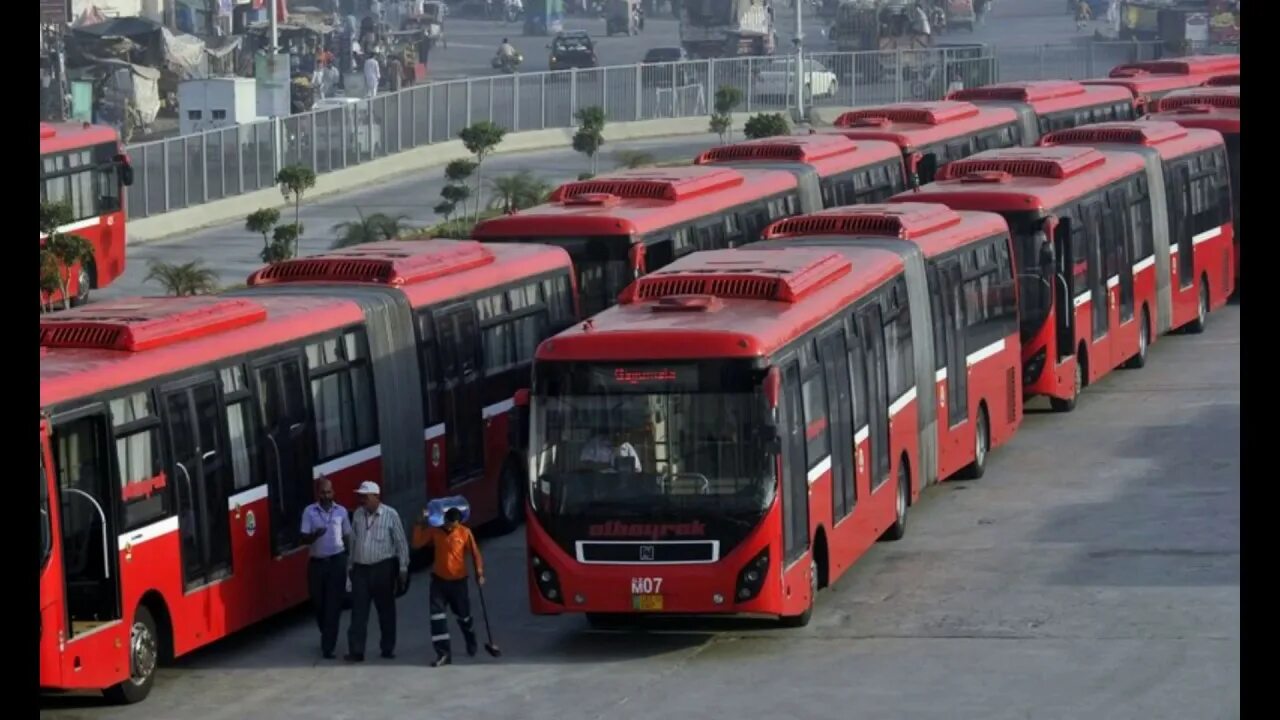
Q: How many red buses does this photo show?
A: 8